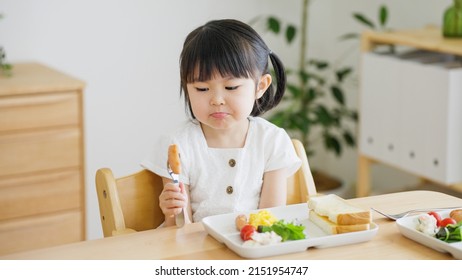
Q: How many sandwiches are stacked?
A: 2